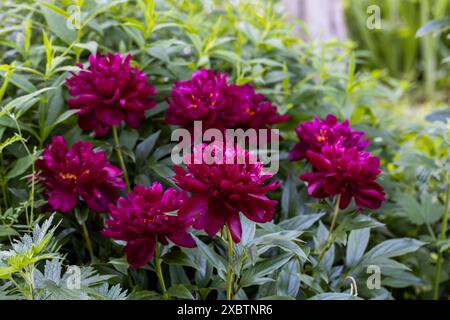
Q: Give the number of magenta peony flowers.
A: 8